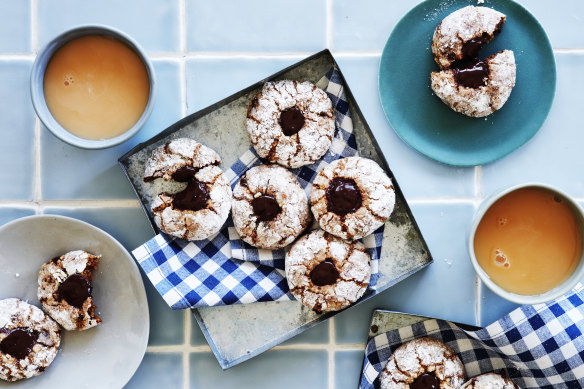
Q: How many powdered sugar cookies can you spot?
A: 10